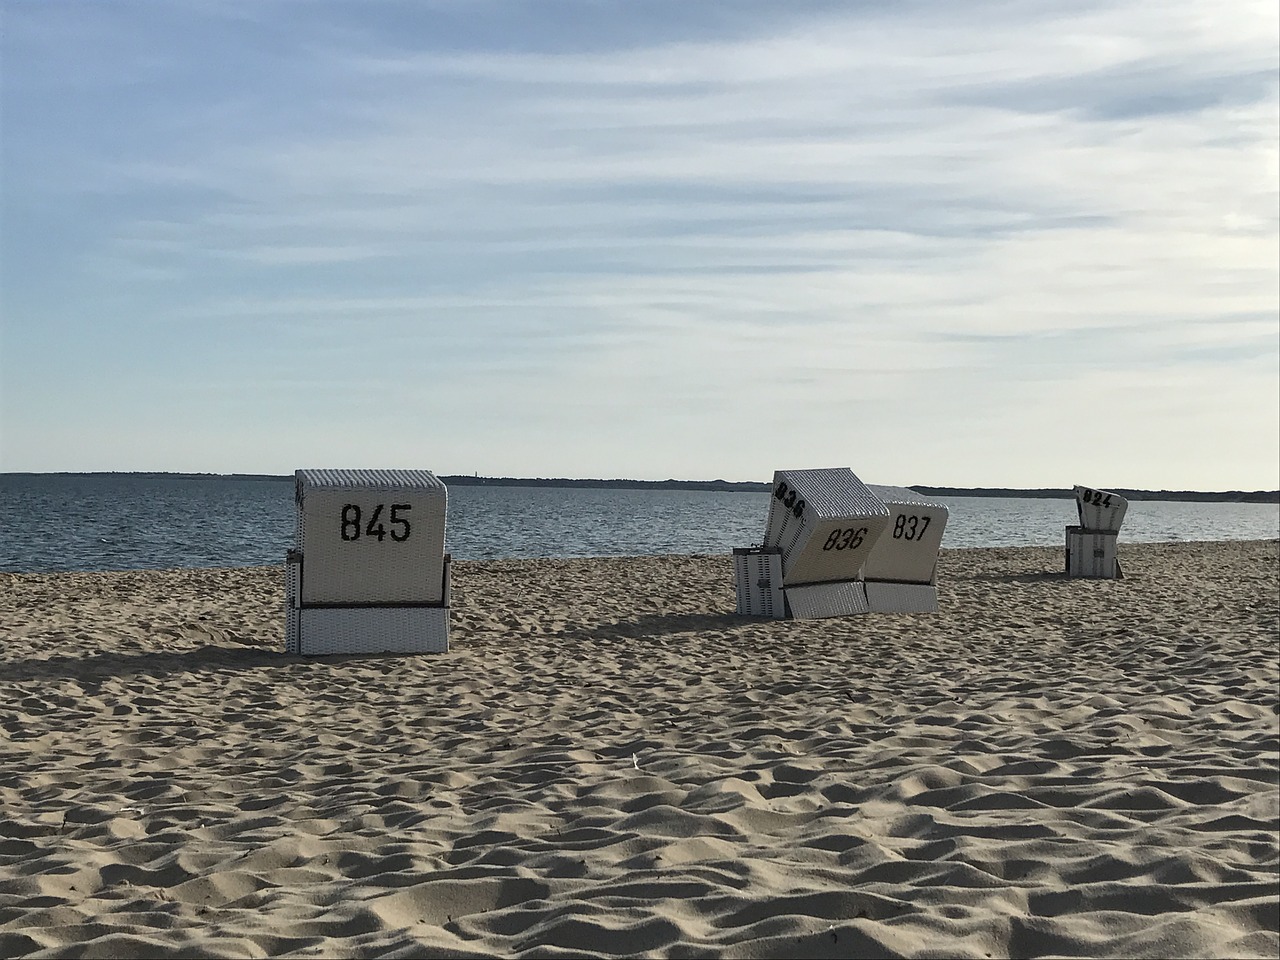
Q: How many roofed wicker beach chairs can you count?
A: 4